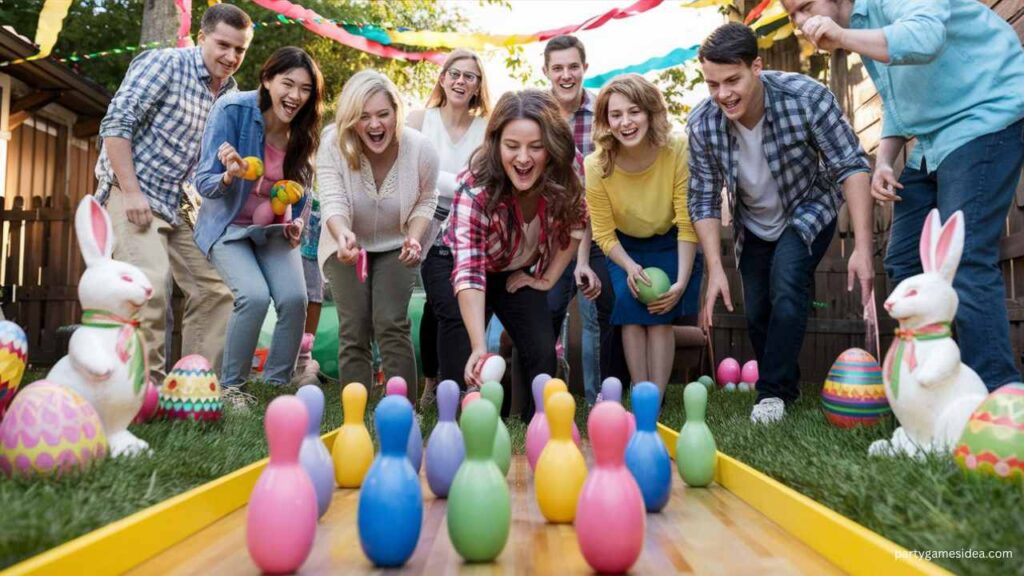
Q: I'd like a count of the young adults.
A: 9